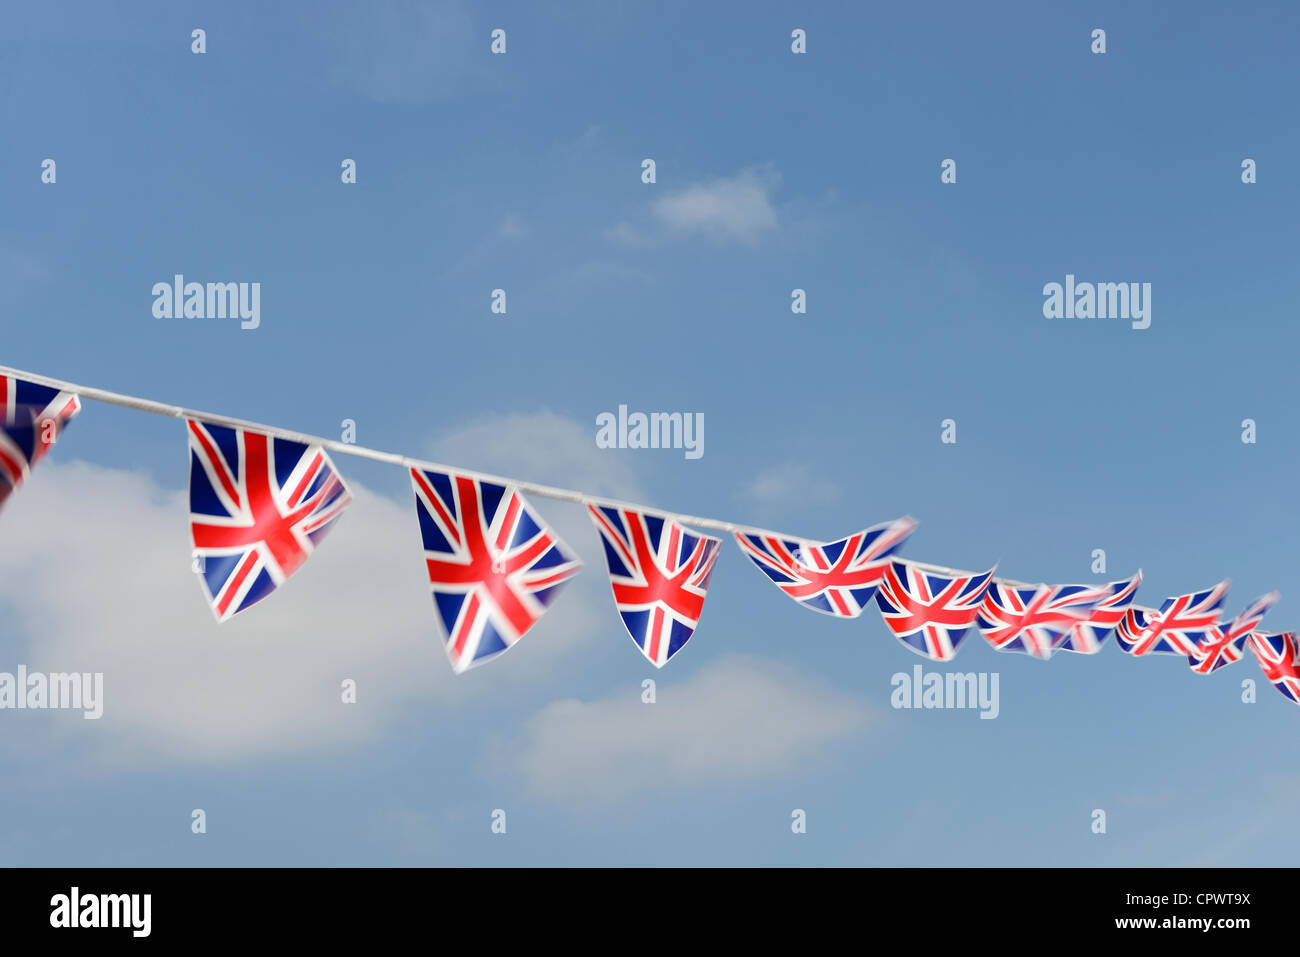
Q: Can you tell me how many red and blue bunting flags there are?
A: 11